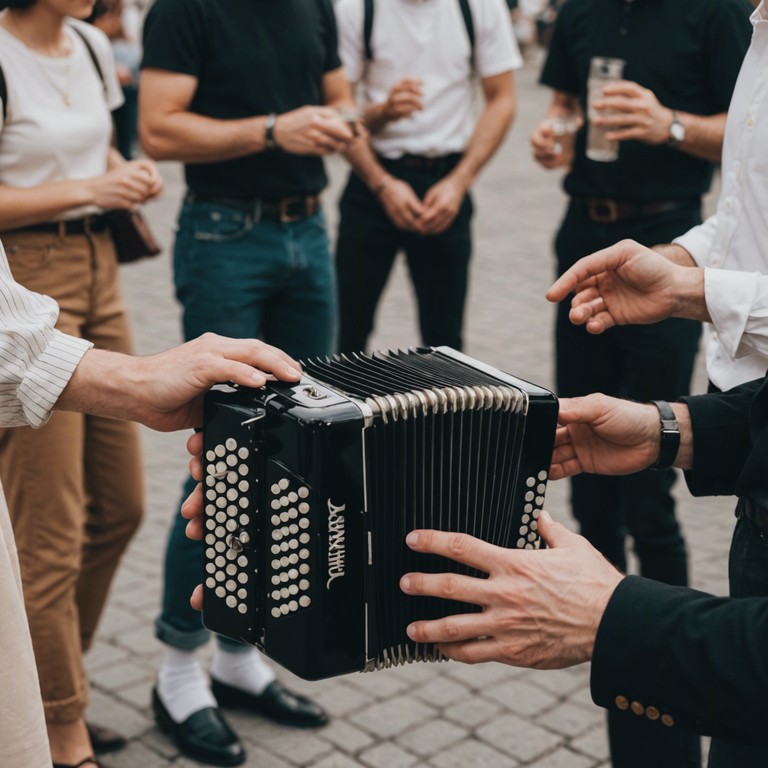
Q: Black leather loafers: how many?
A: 2